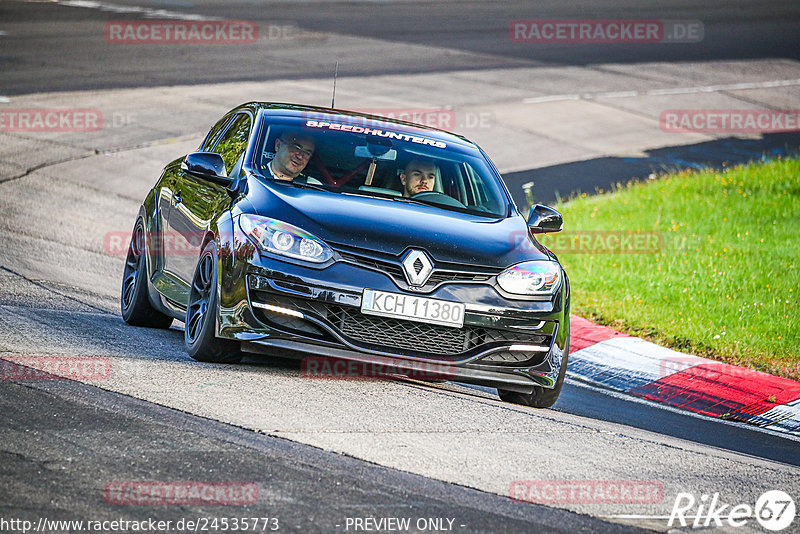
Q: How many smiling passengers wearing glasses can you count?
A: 1